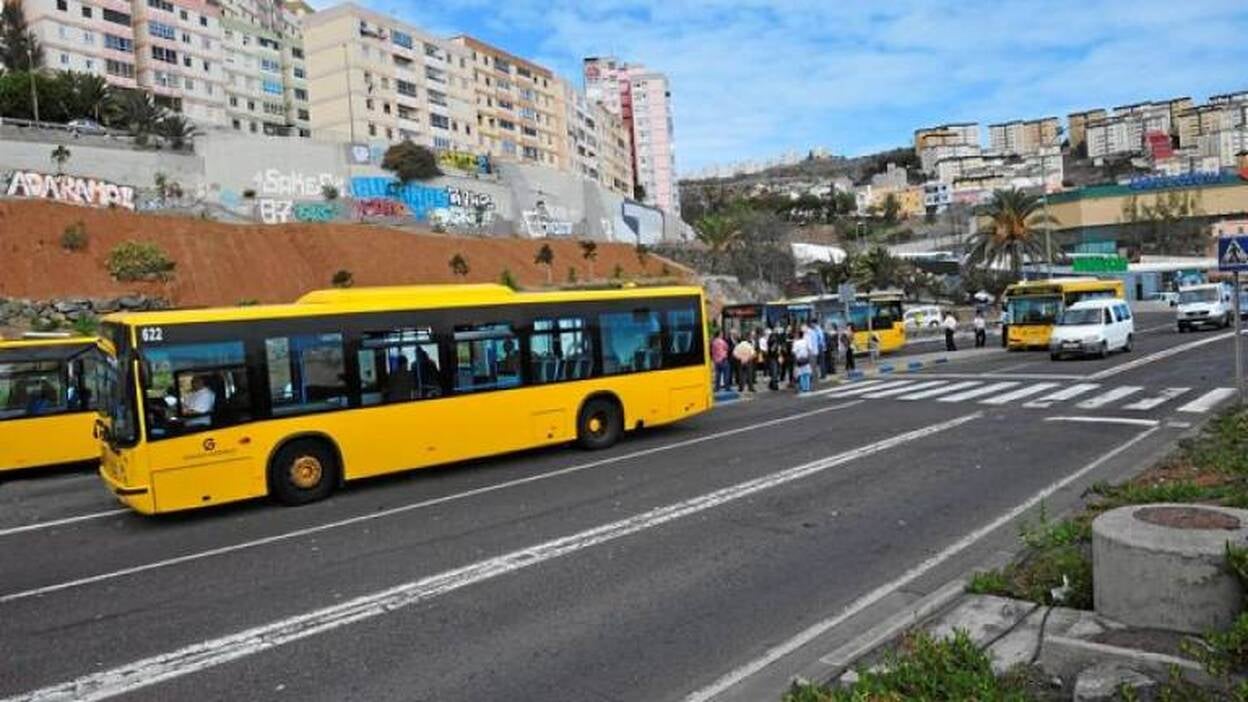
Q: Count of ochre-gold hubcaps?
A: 2